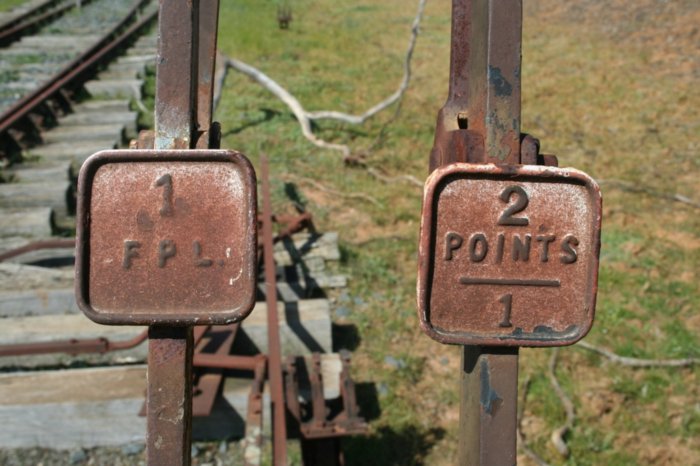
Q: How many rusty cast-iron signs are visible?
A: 2